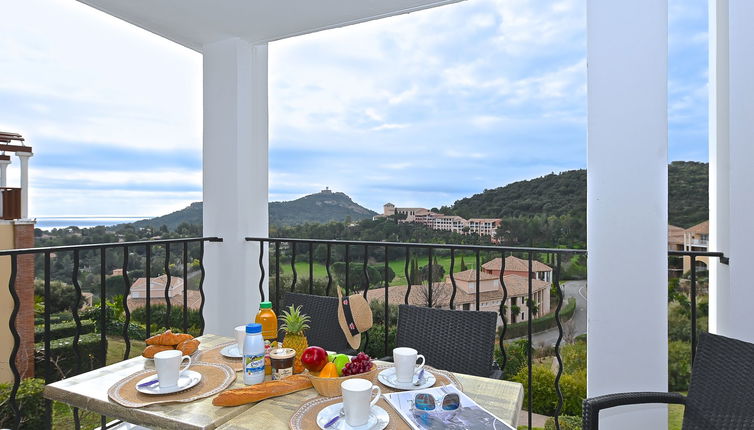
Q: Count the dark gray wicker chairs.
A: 3